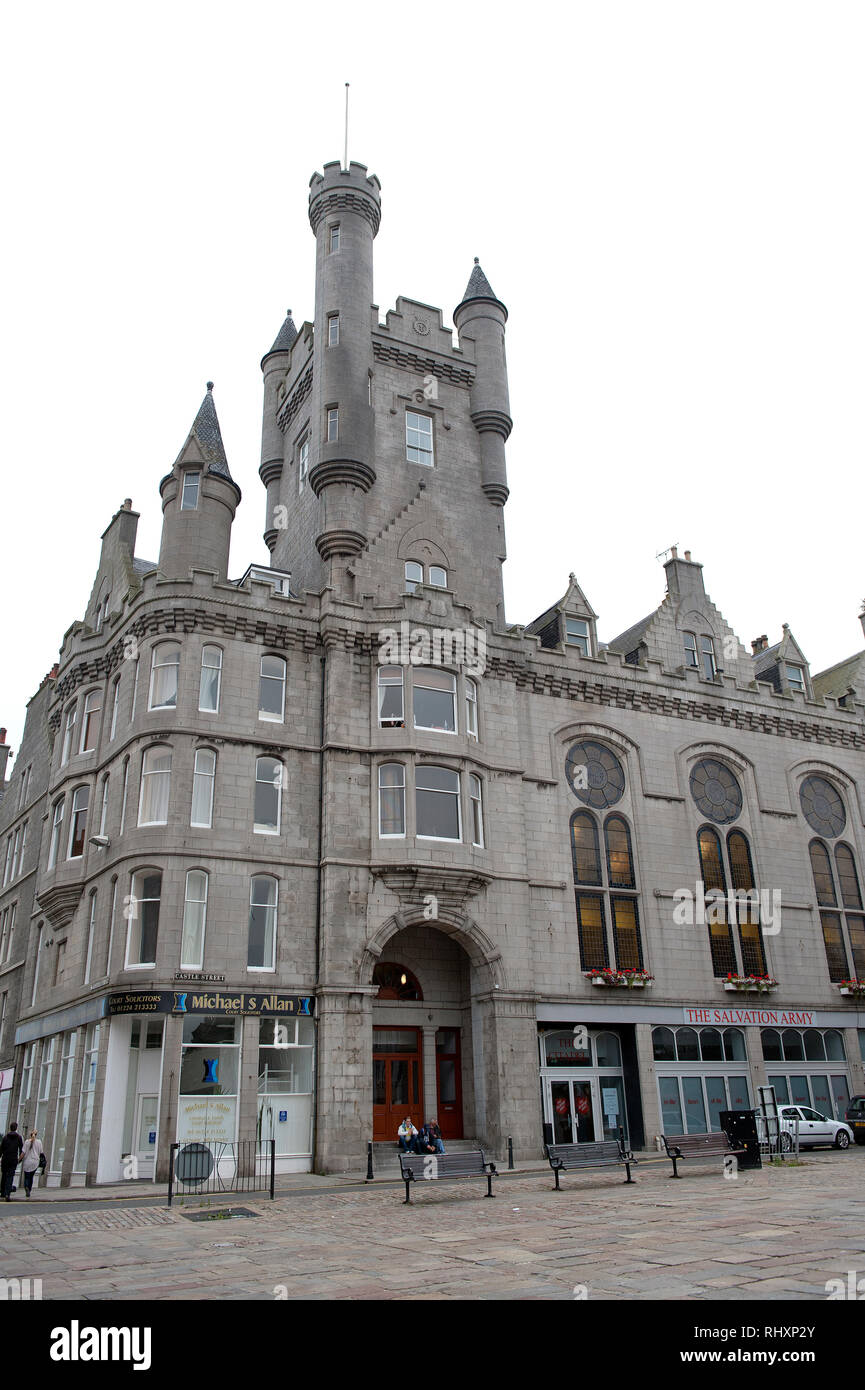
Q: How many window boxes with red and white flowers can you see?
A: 3